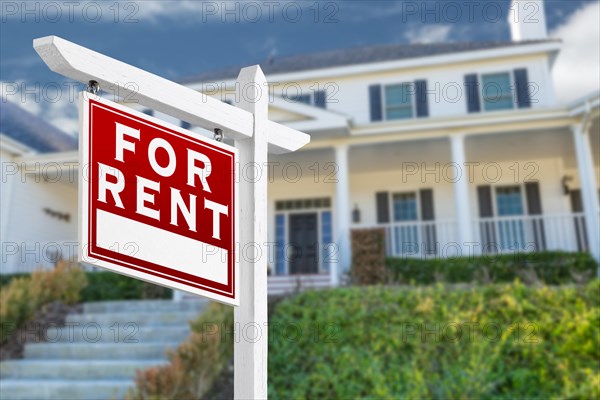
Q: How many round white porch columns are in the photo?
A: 3